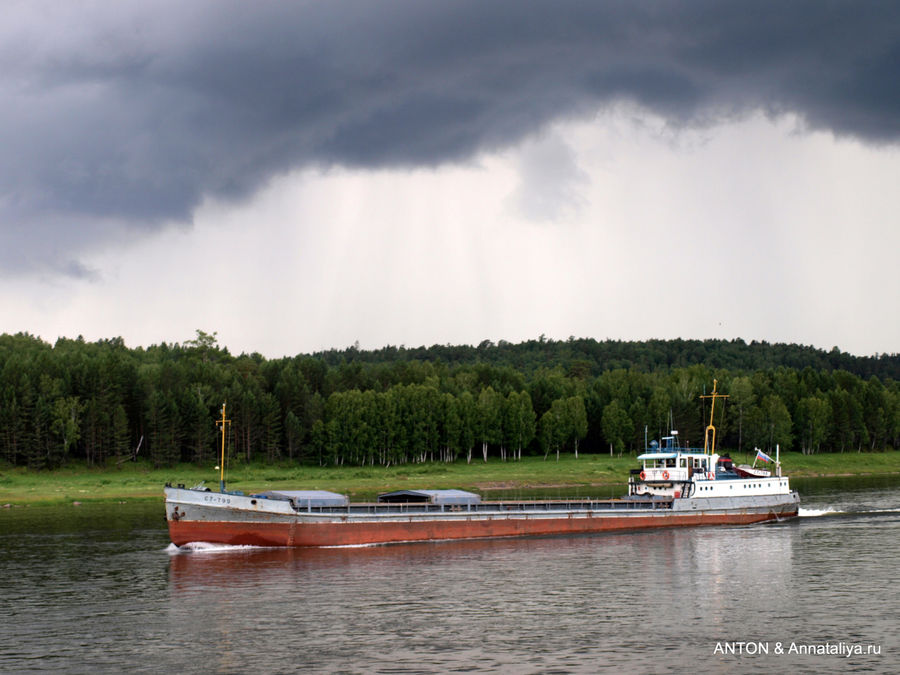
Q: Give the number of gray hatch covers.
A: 2